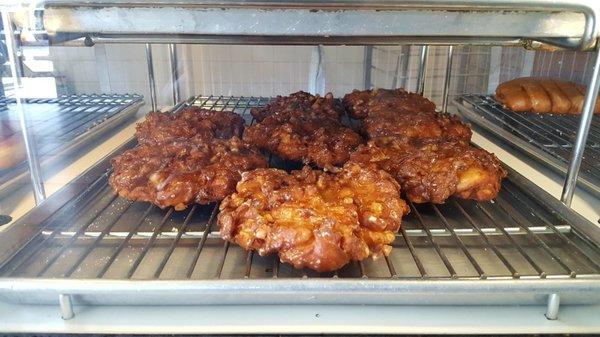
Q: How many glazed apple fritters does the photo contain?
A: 8